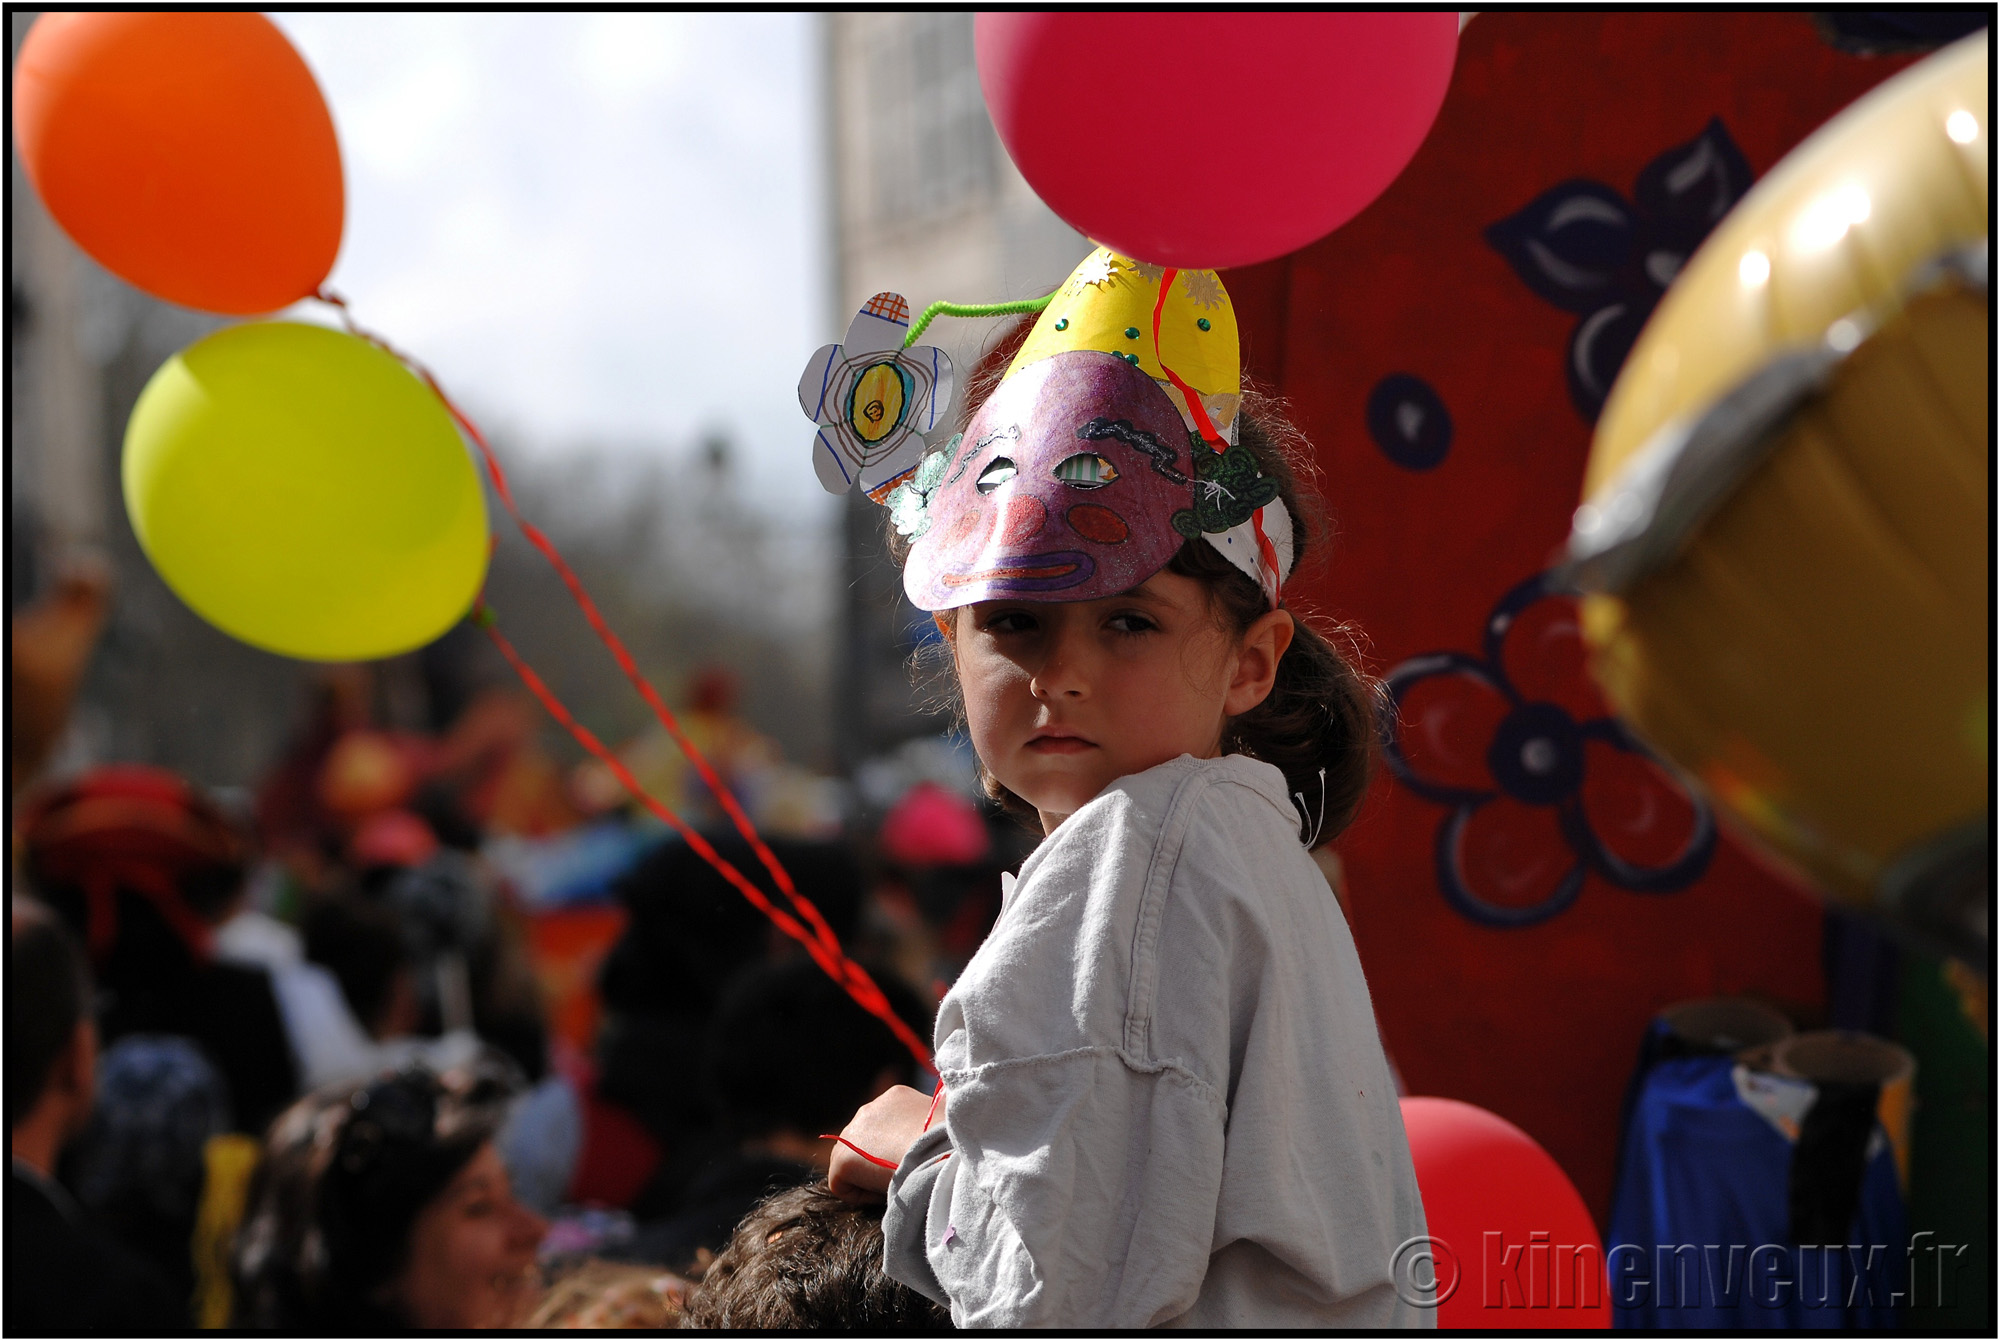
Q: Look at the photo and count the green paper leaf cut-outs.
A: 2